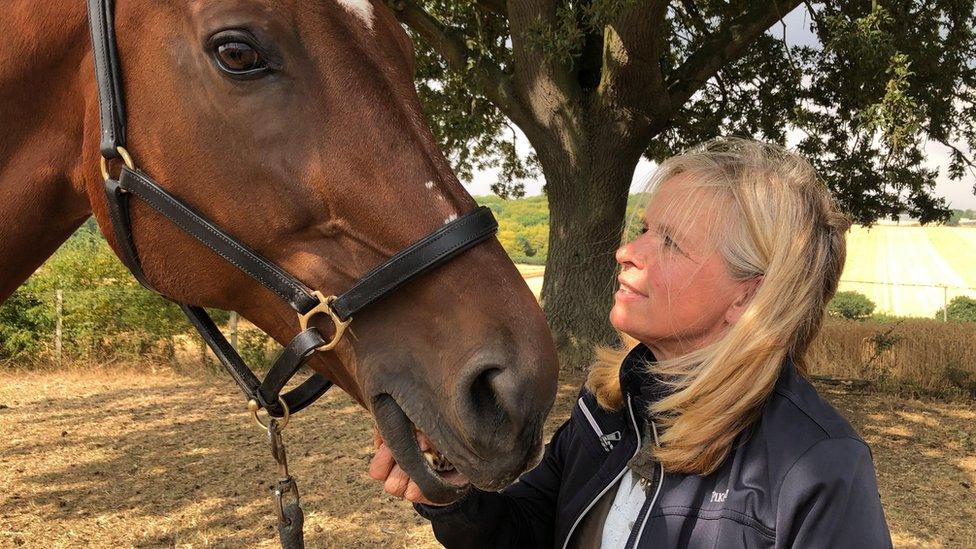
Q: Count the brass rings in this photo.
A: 3